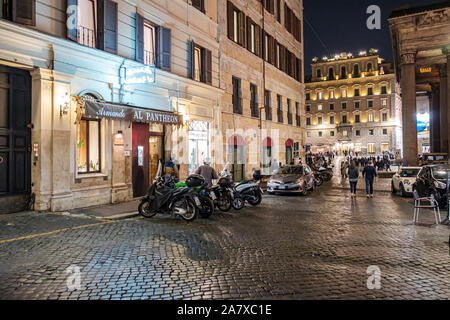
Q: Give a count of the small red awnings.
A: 3